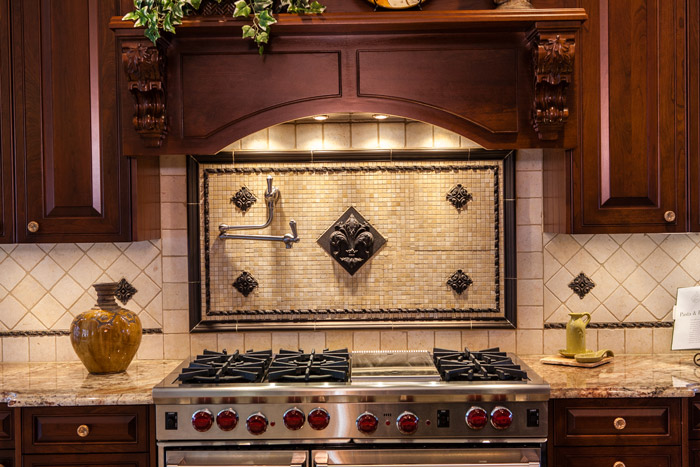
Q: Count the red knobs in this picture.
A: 9